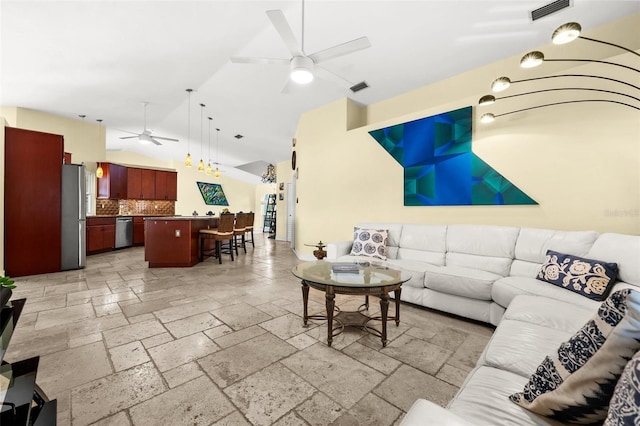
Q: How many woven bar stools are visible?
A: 3